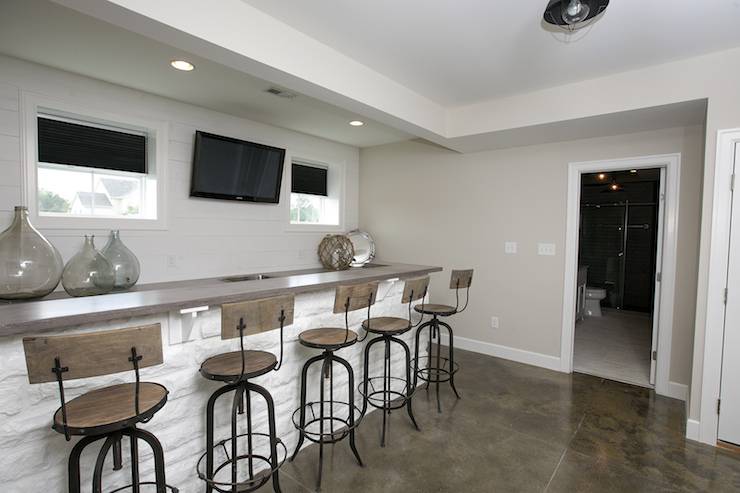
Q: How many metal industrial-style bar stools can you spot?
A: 5